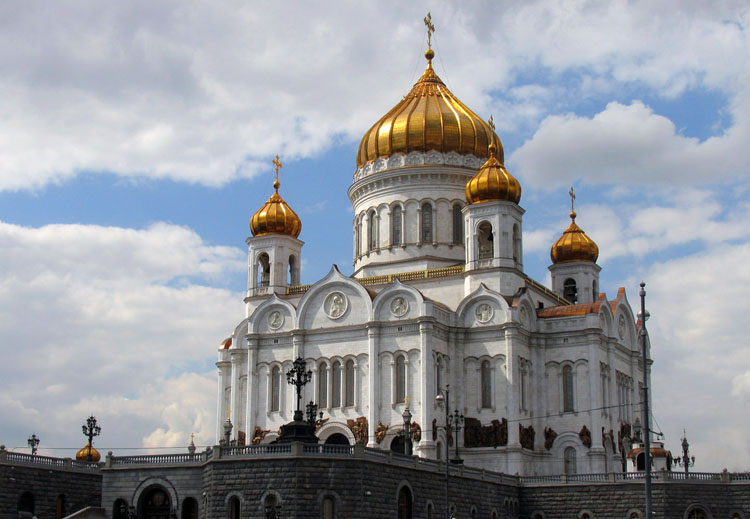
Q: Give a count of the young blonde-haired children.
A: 0